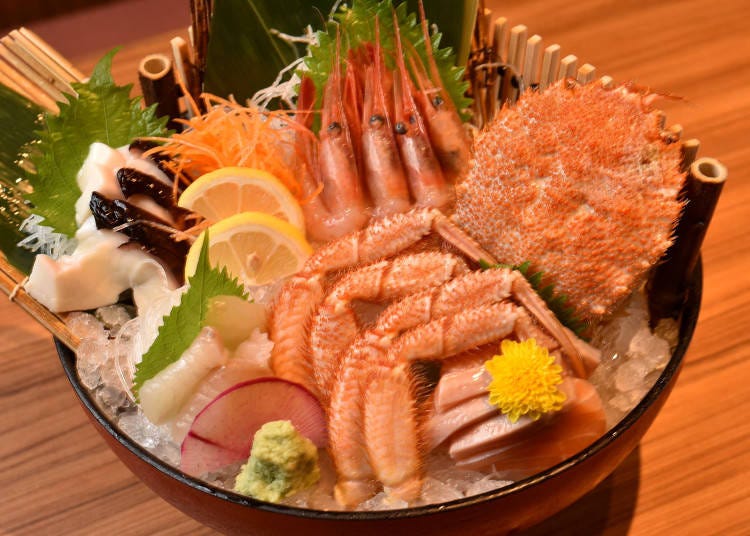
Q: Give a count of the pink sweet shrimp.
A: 4